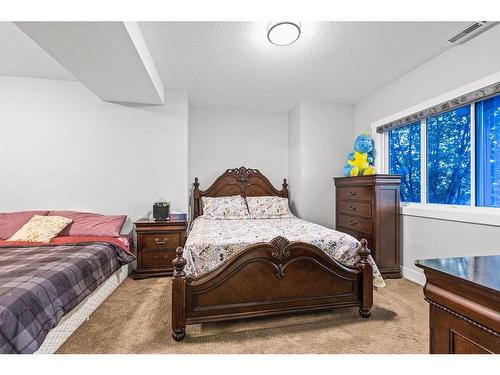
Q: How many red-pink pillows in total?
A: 2